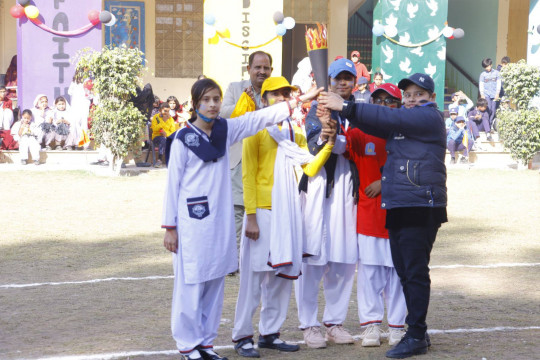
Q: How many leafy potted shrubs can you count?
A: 2